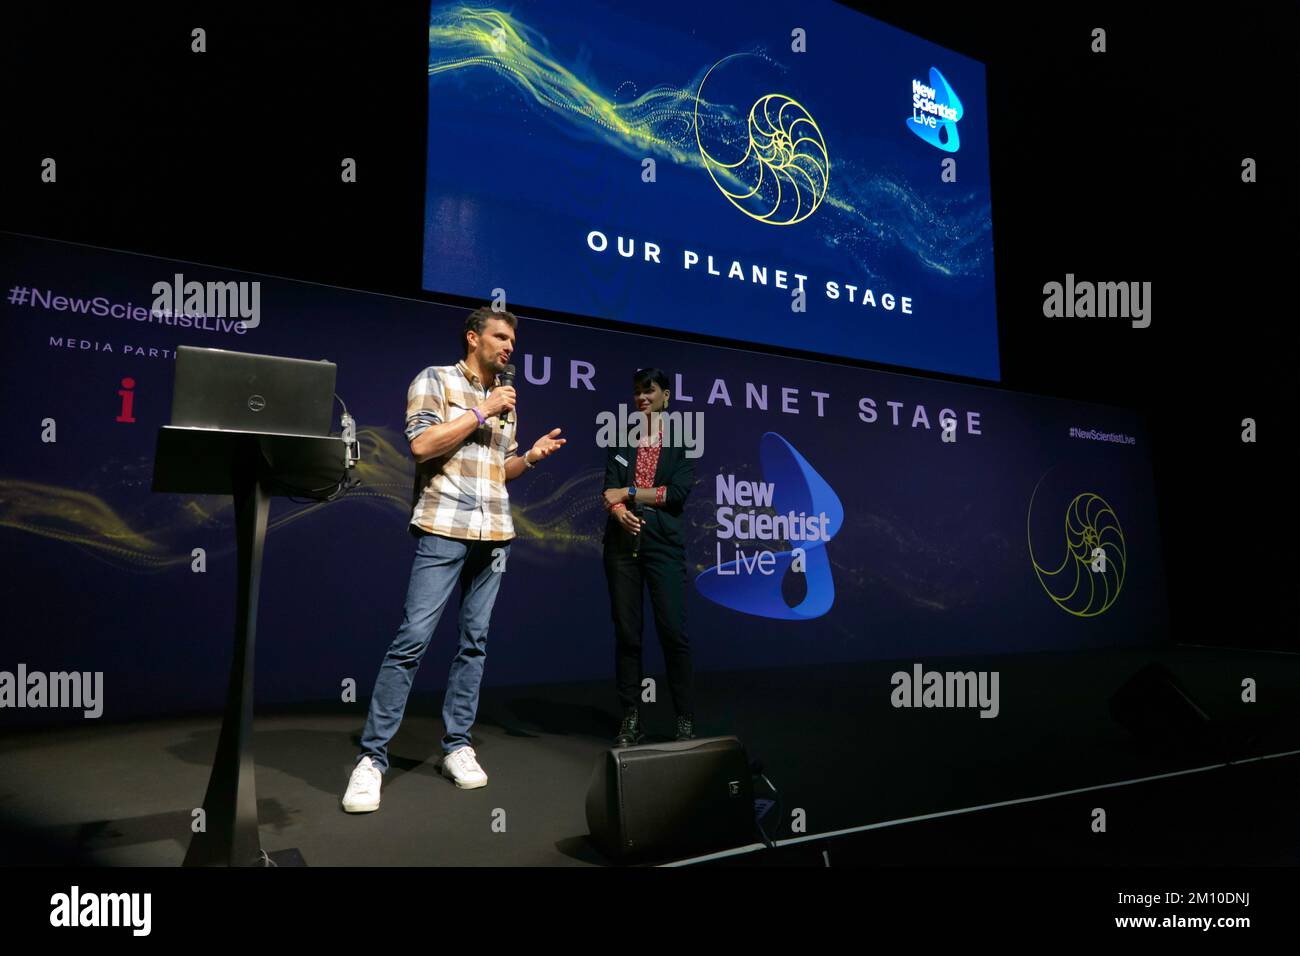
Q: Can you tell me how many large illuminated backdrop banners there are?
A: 2